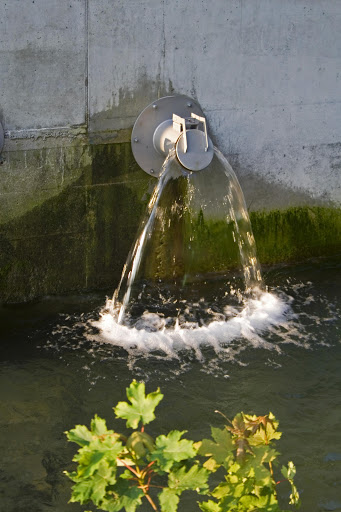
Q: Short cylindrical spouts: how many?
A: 1